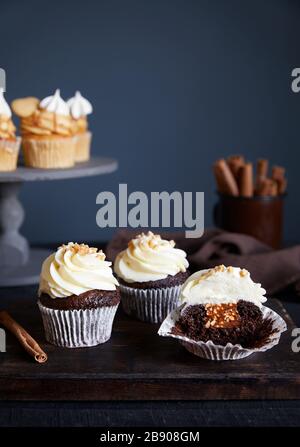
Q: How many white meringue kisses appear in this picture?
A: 3